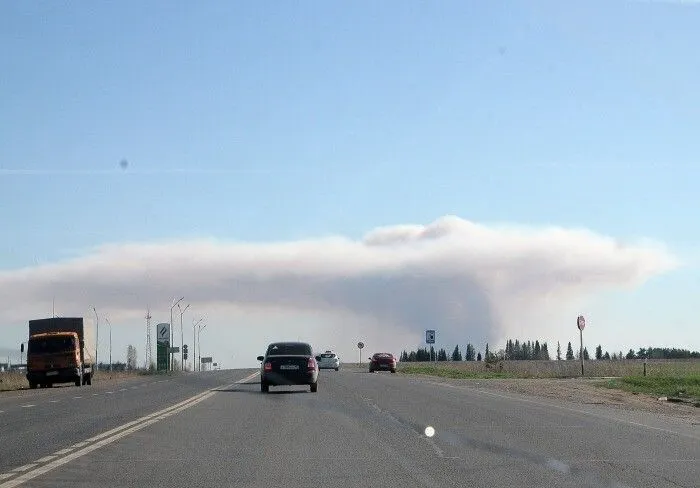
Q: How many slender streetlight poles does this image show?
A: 6